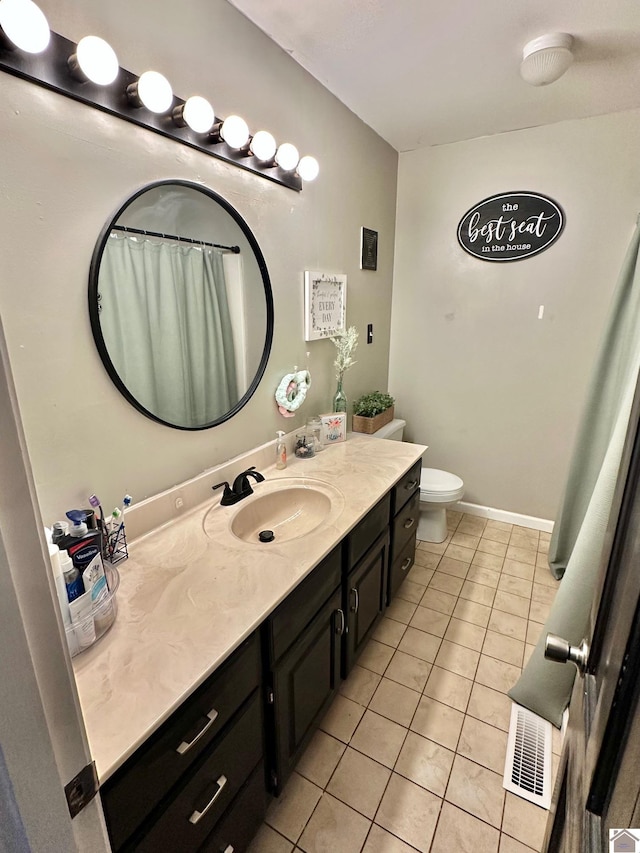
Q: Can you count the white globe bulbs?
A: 8